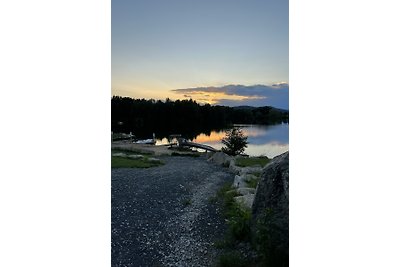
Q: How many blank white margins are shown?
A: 2